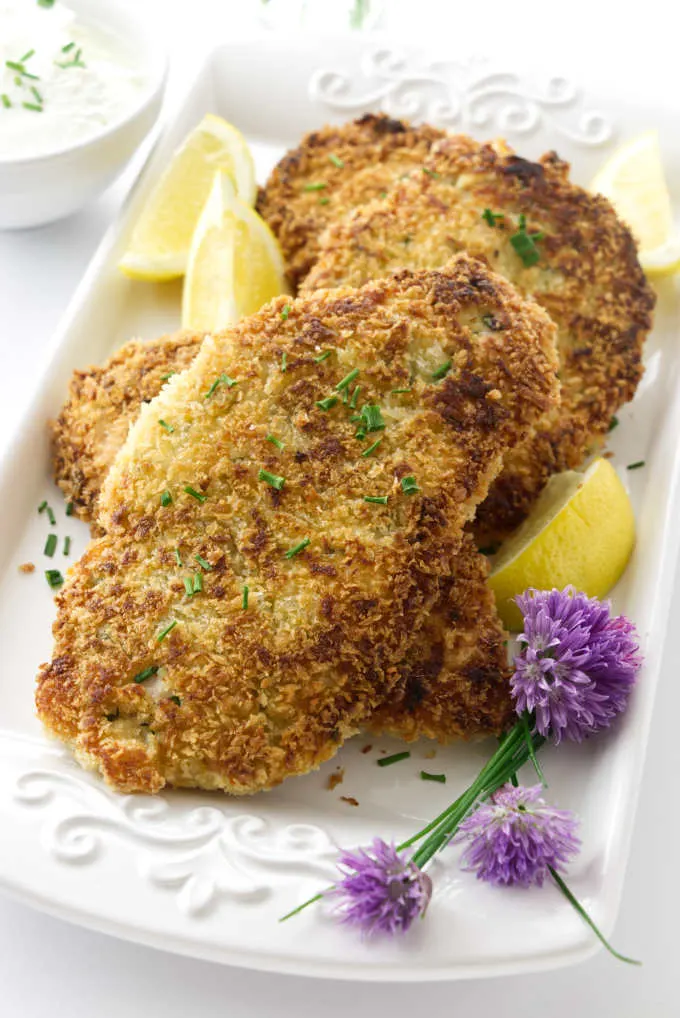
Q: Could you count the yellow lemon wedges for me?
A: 4